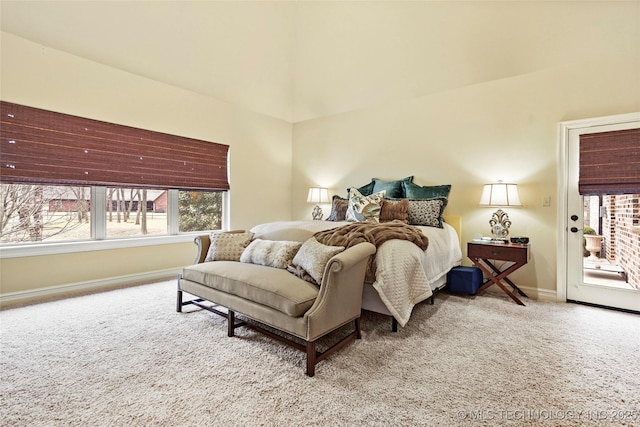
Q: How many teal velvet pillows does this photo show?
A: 3